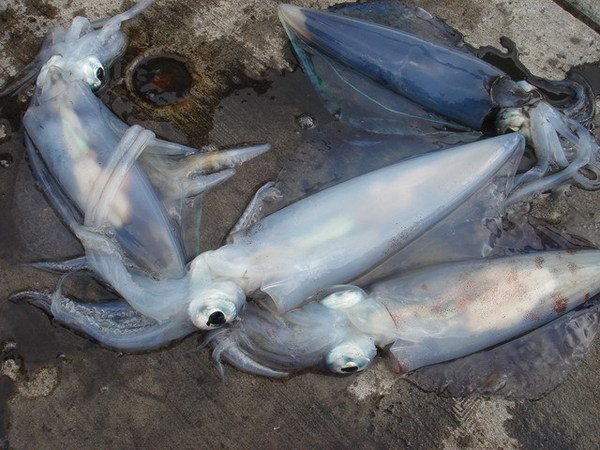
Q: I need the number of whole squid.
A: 4